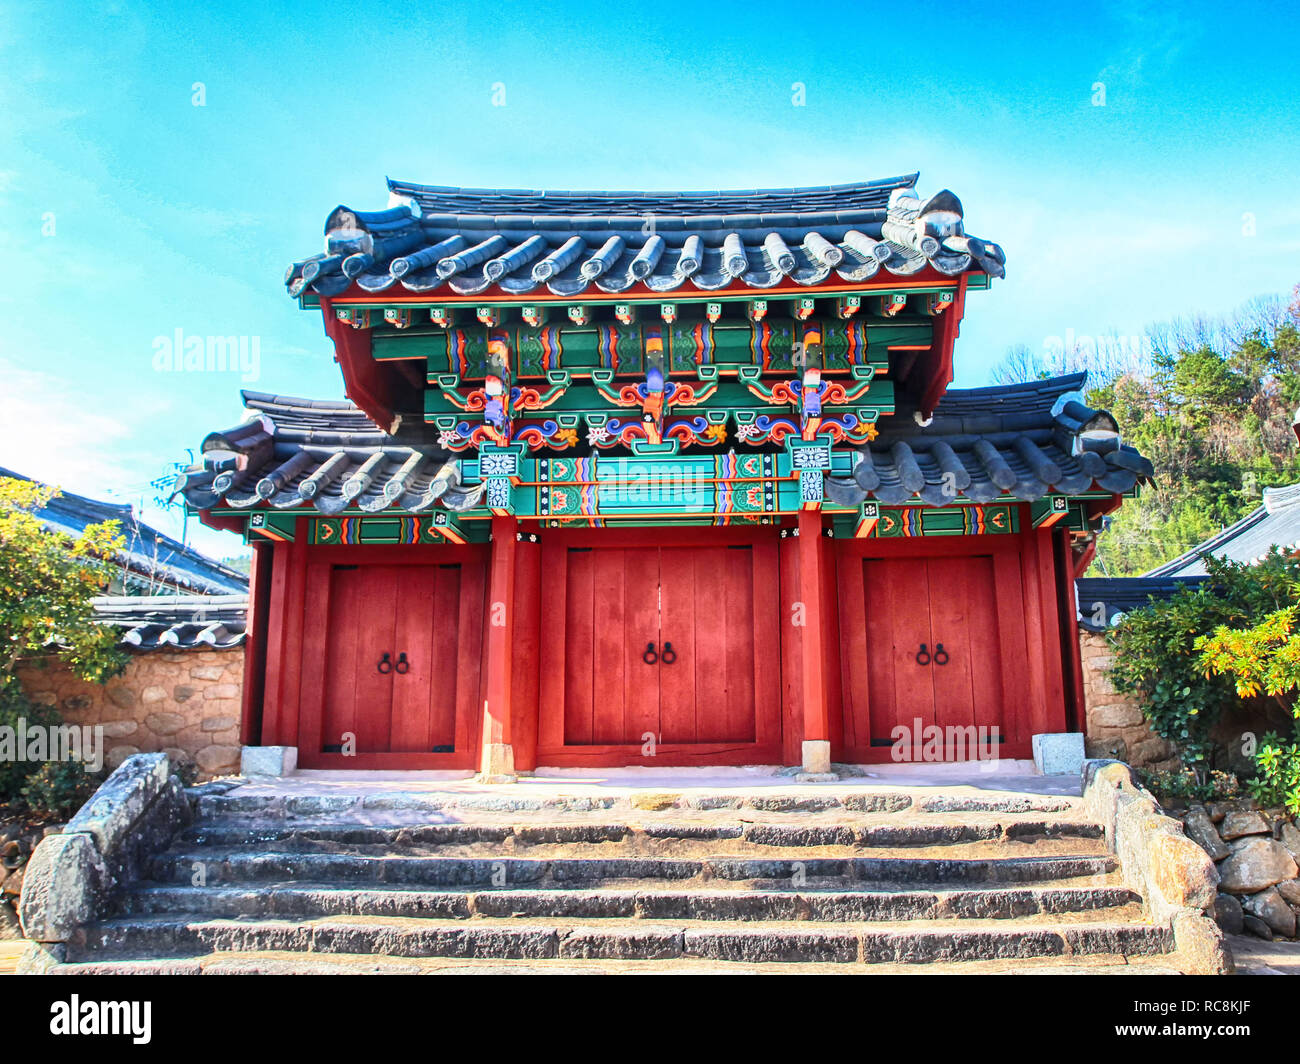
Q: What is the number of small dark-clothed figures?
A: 0